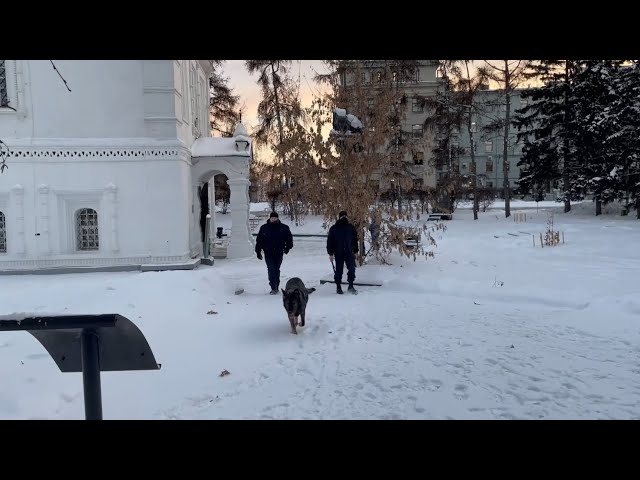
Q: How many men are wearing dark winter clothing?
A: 2